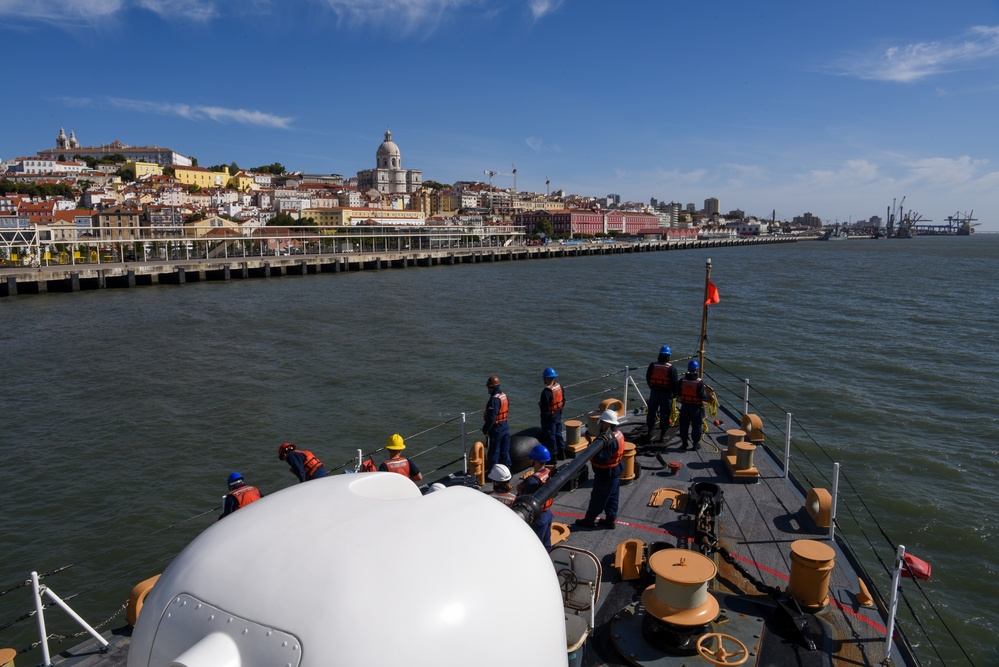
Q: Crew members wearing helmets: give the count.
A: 11